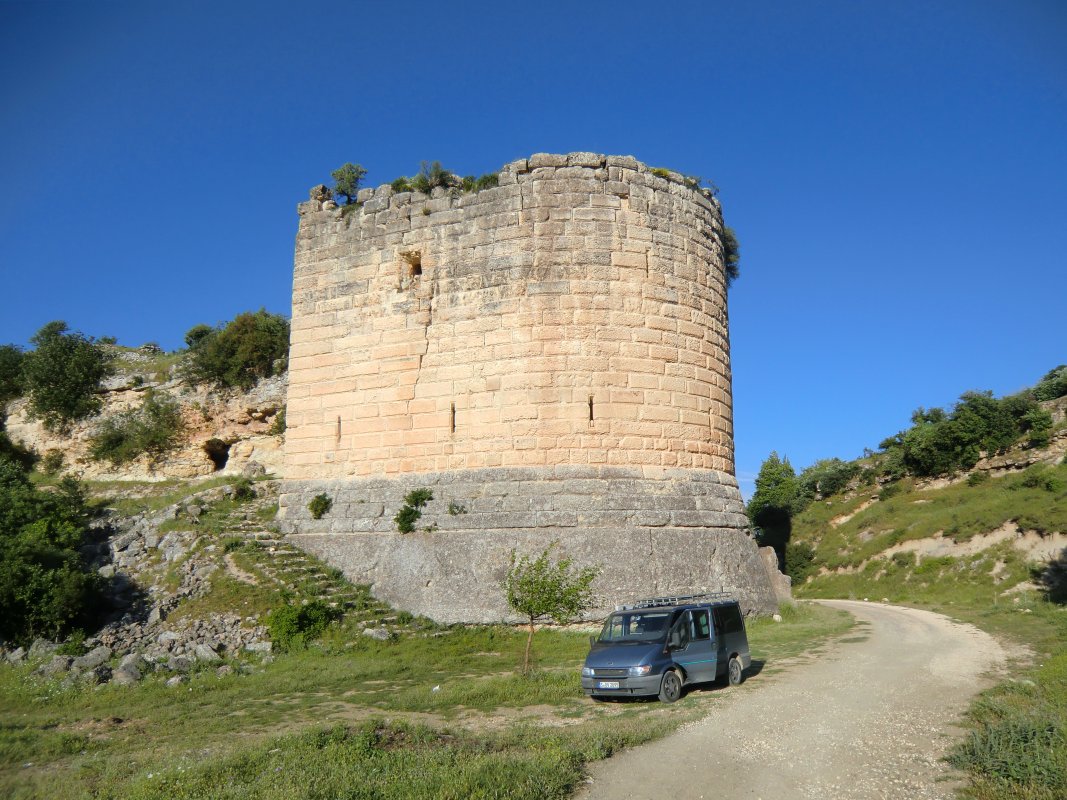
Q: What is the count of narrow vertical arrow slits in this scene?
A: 3